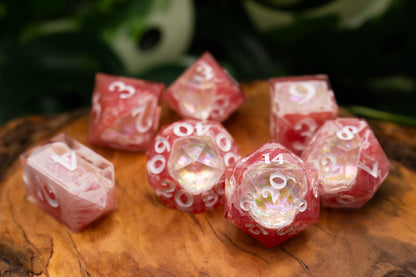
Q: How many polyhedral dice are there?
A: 7